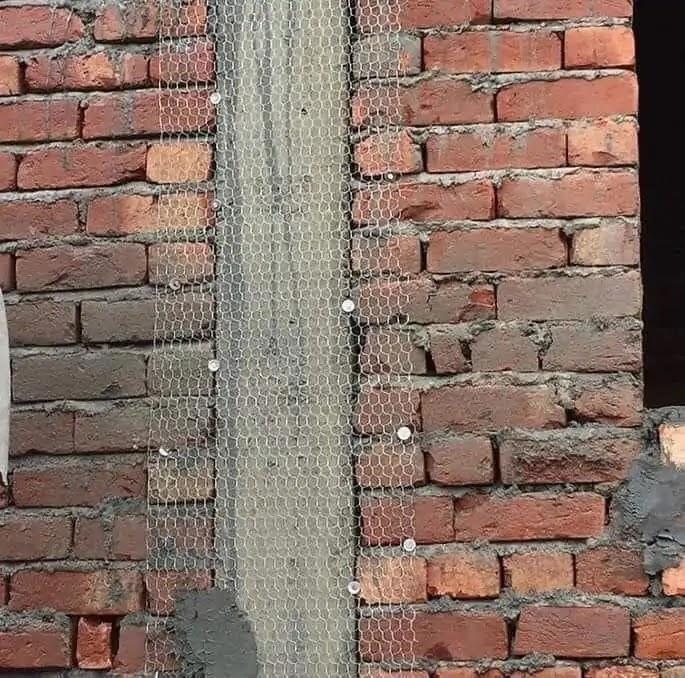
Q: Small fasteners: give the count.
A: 10